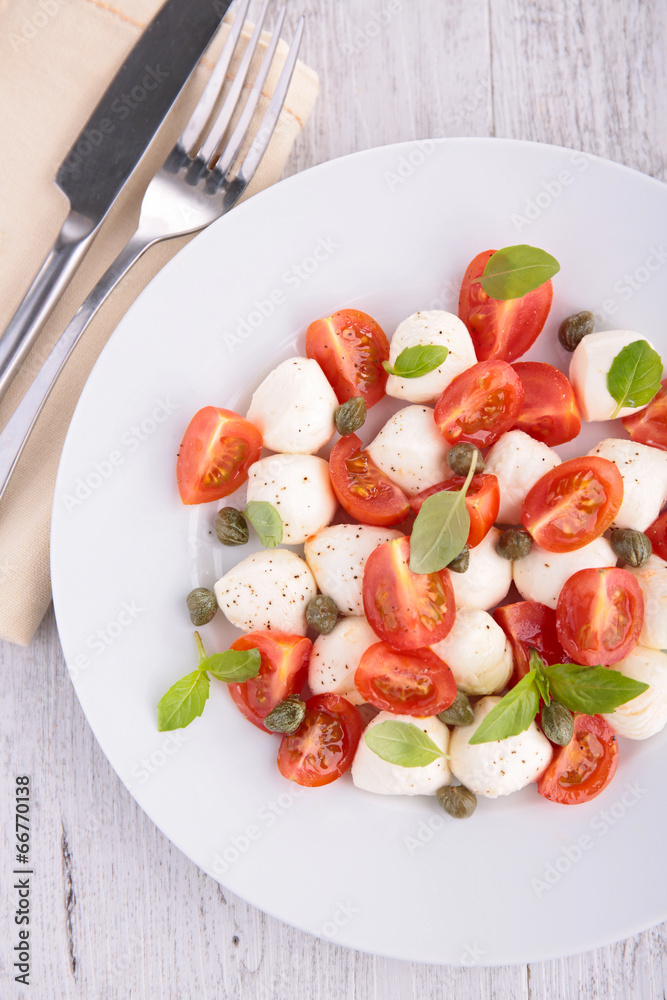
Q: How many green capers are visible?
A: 13